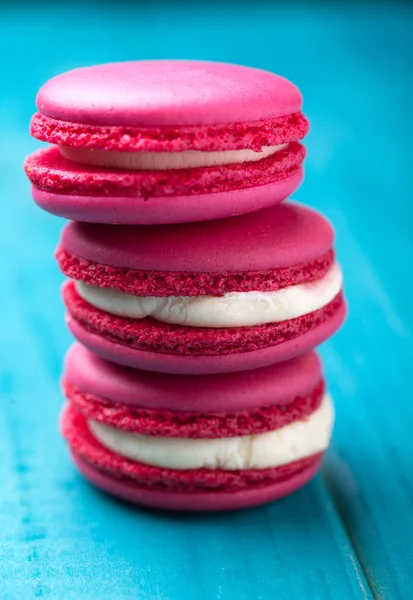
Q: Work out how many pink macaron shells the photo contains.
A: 6